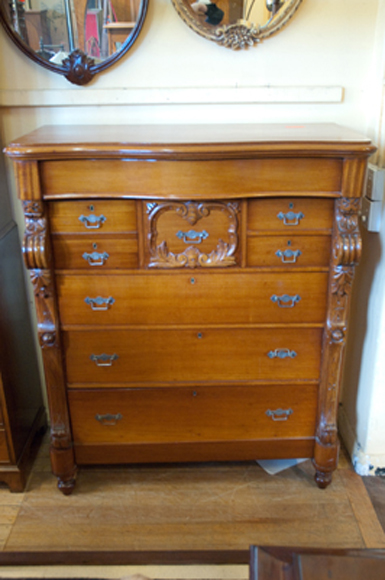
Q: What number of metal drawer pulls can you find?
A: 11